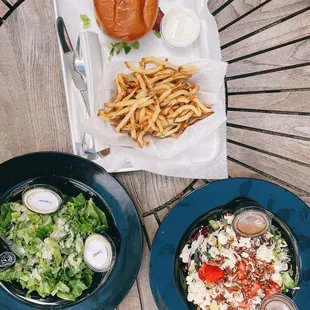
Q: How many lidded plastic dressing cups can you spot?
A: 5